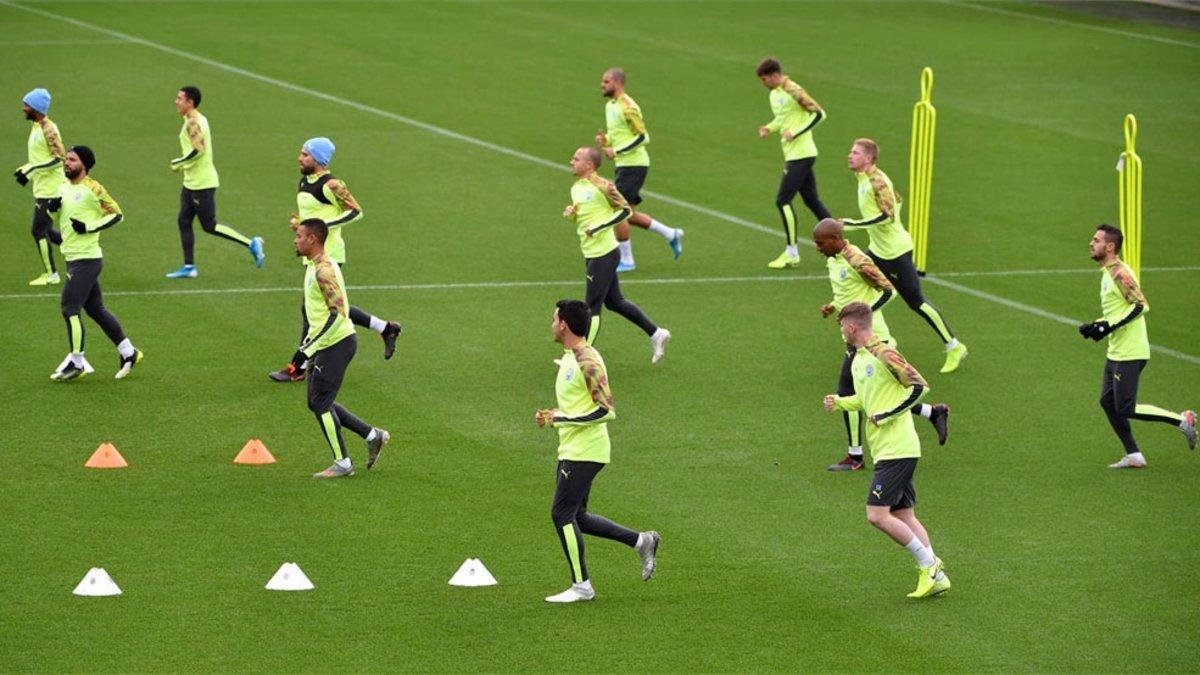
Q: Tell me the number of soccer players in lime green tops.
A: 13